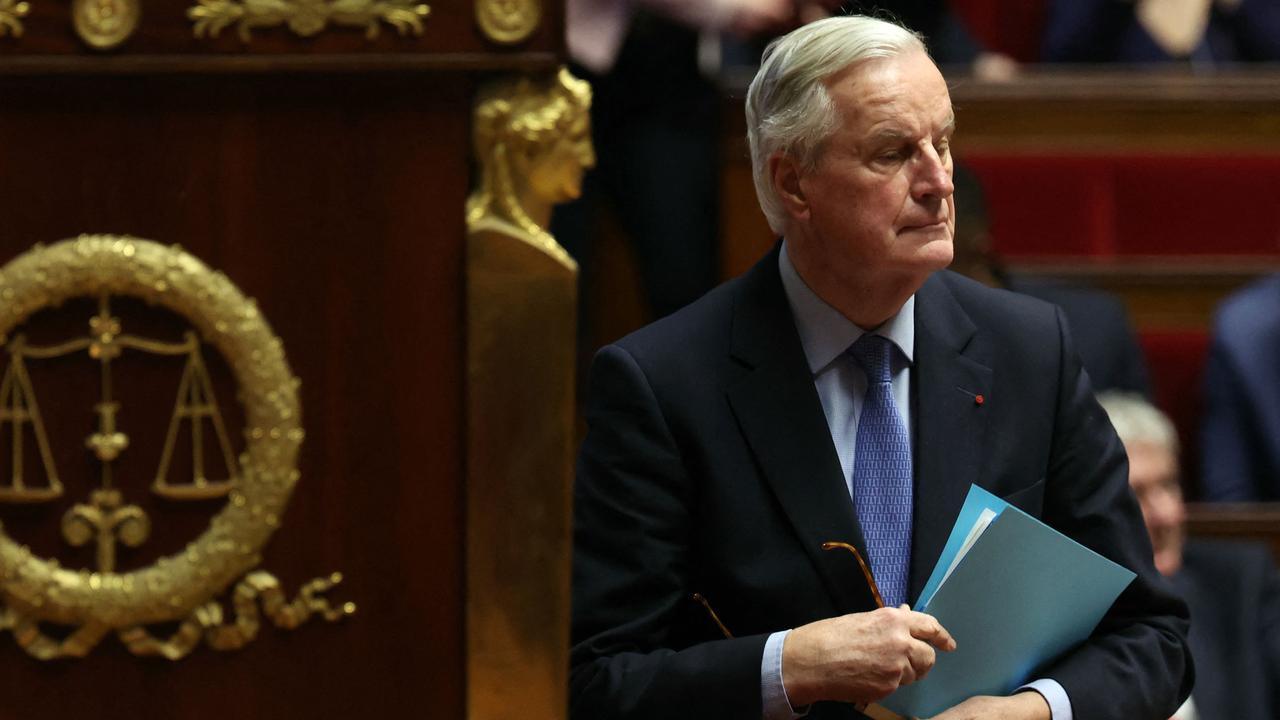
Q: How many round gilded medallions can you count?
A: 2